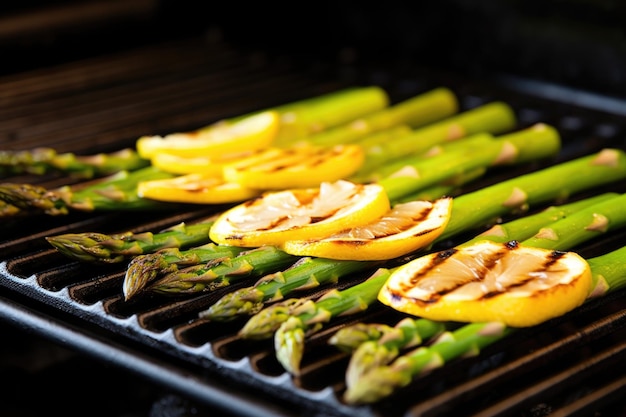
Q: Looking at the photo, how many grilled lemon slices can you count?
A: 7